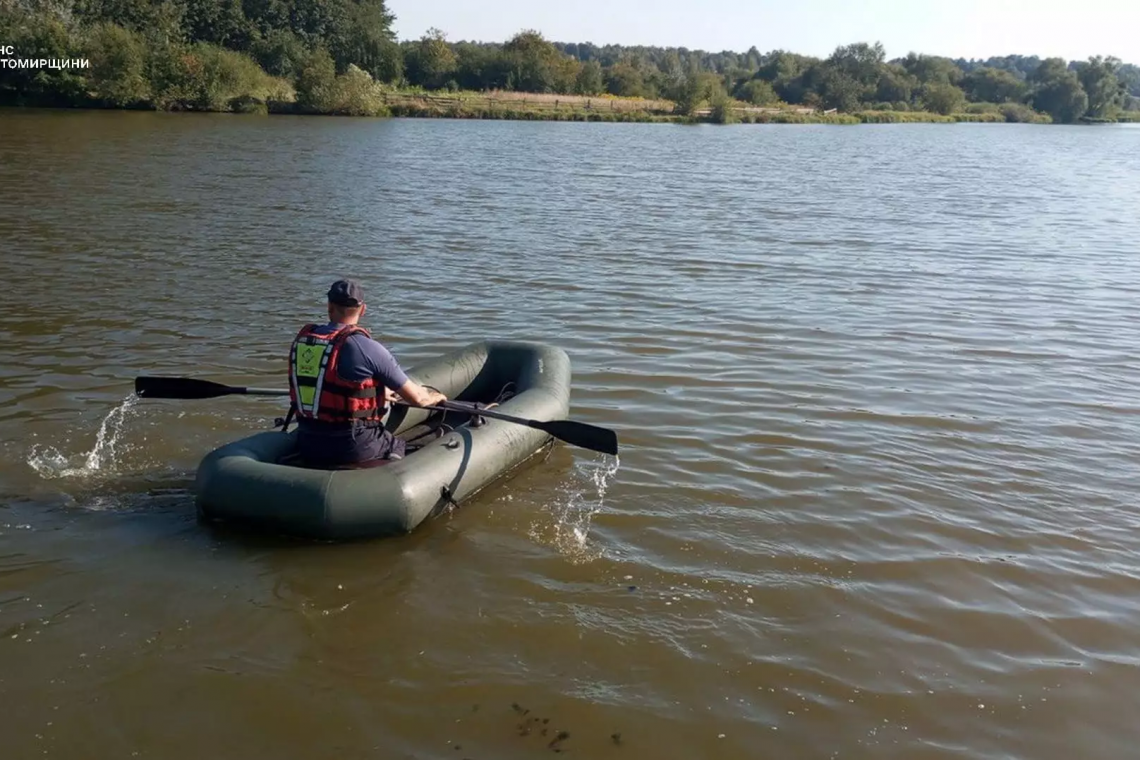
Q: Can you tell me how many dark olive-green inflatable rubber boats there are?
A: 1